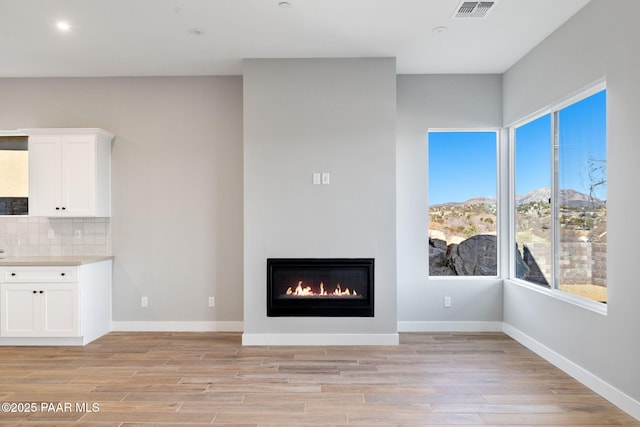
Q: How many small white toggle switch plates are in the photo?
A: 2